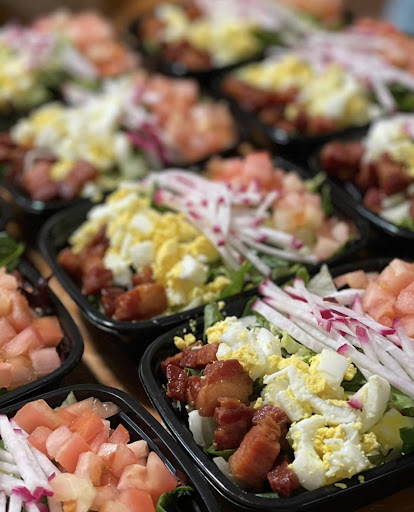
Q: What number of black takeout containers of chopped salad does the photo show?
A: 9